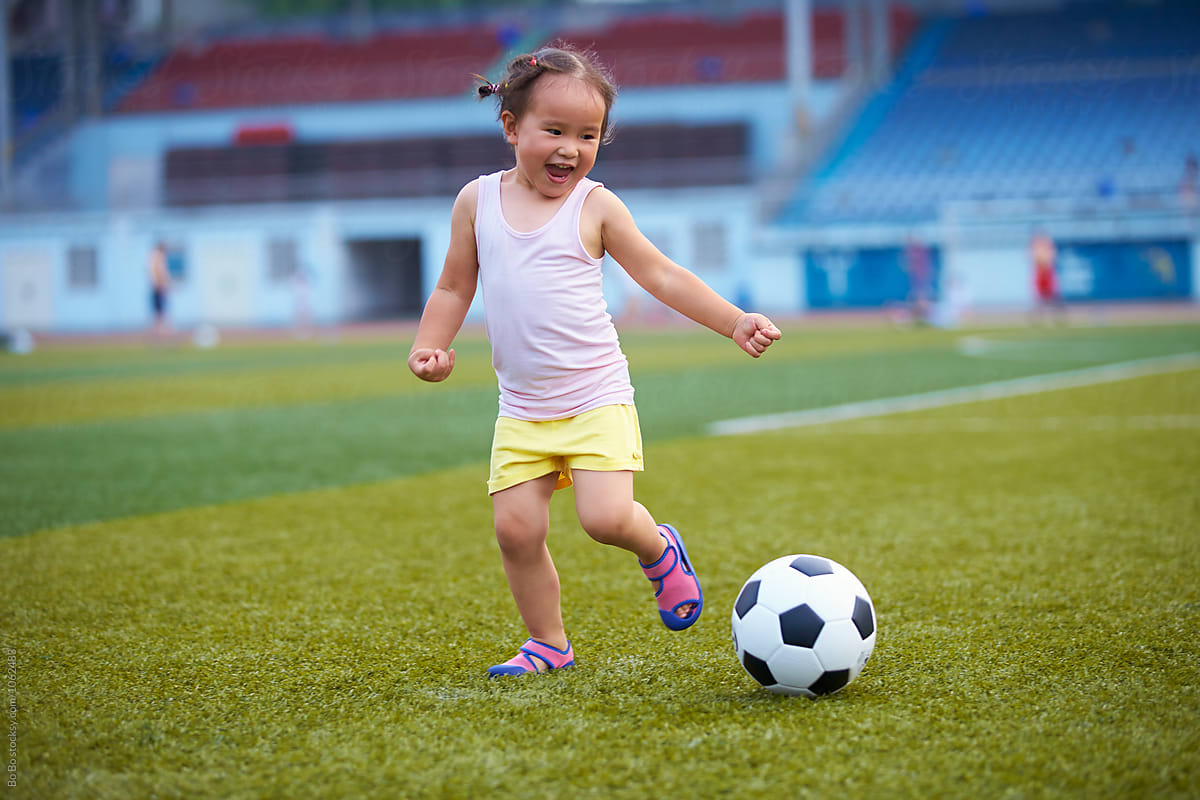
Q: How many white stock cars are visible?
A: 0